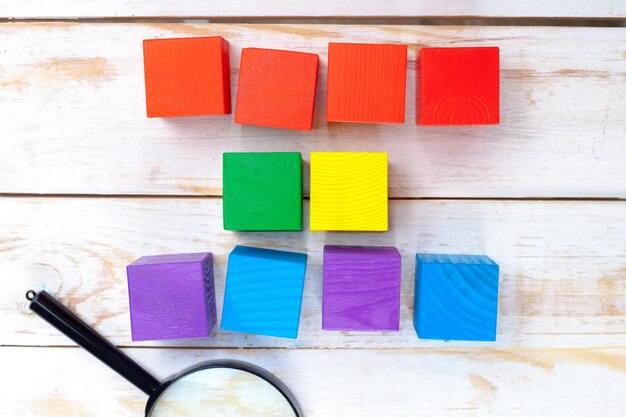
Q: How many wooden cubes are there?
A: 10